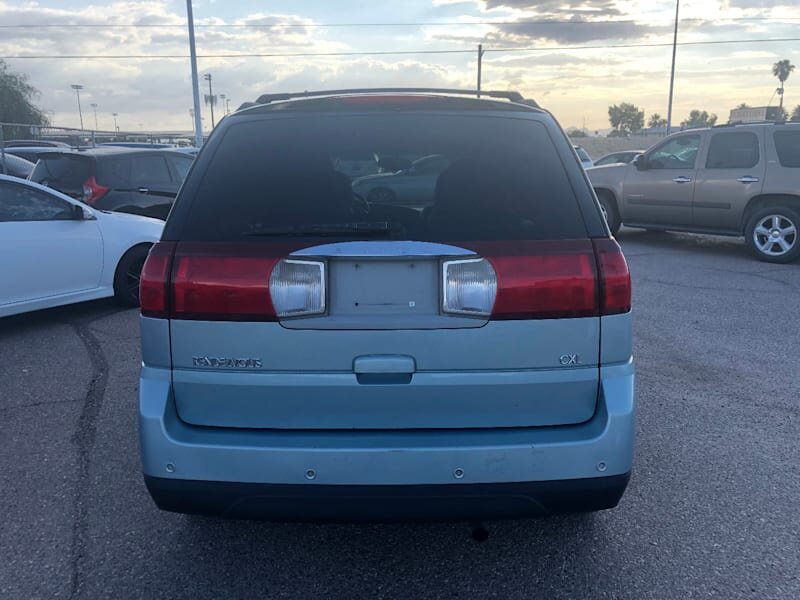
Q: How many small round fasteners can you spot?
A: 4